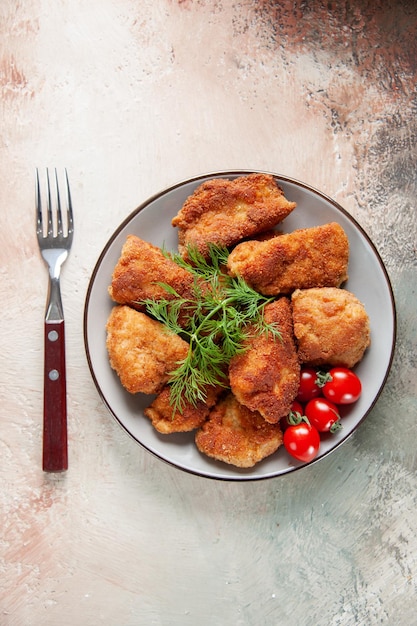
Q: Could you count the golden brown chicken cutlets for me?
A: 8